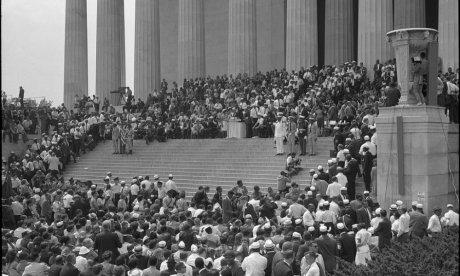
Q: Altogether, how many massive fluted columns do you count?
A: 10